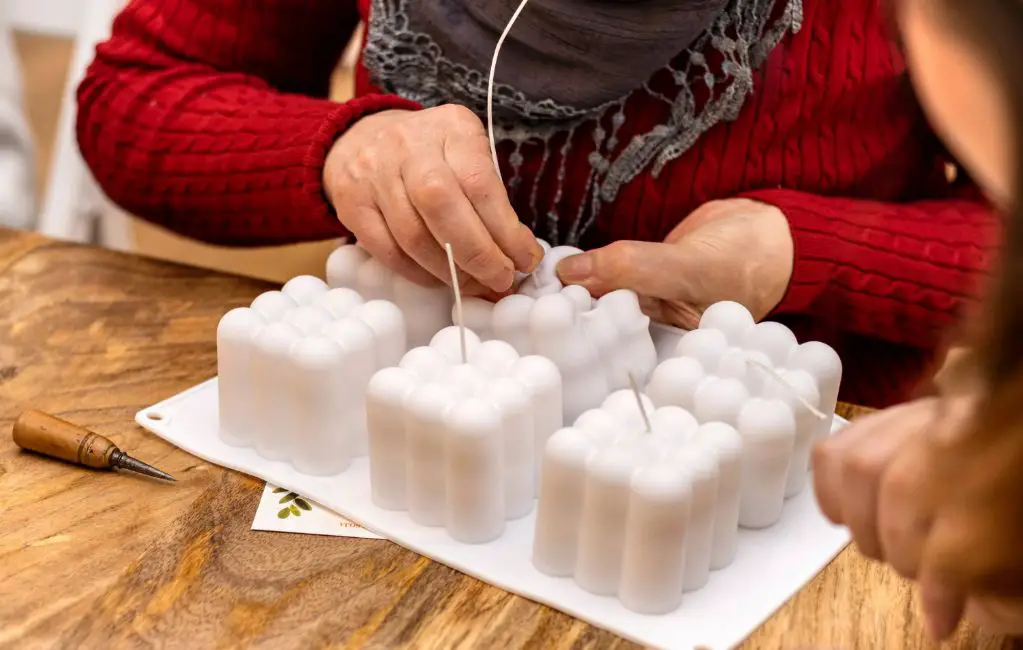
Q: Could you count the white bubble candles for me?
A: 6